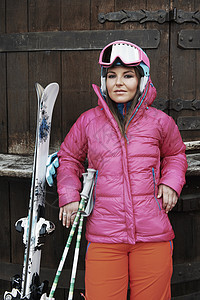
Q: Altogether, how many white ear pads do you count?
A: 2